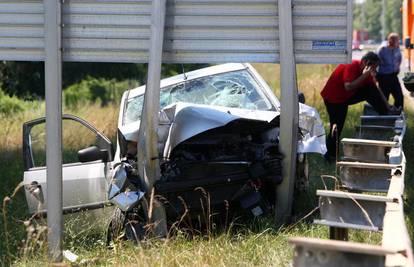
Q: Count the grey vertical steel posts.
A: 3